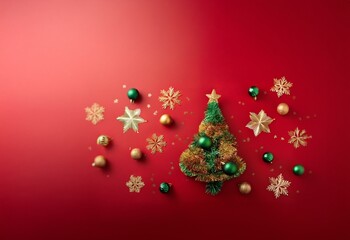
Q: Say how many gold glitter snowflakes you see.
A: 7